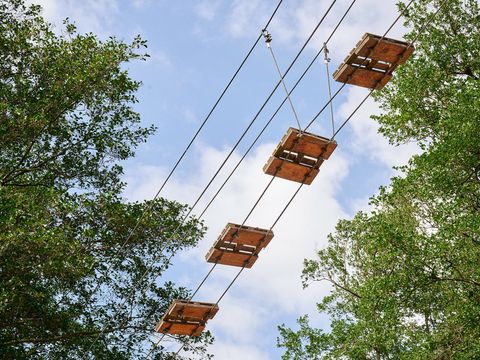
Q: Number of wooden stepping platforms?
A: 4